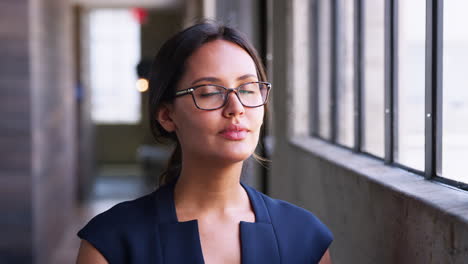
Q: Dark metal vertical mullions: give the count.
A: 5